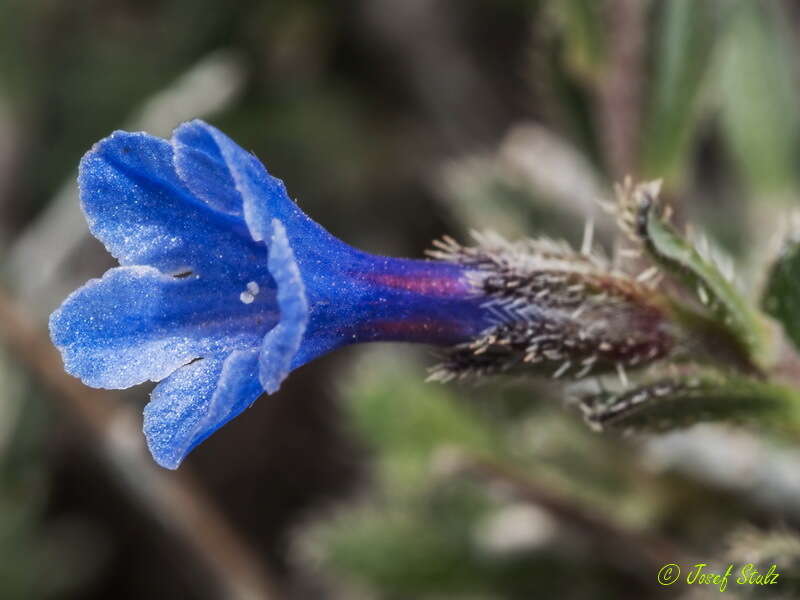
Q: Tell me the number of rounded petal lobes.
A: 5